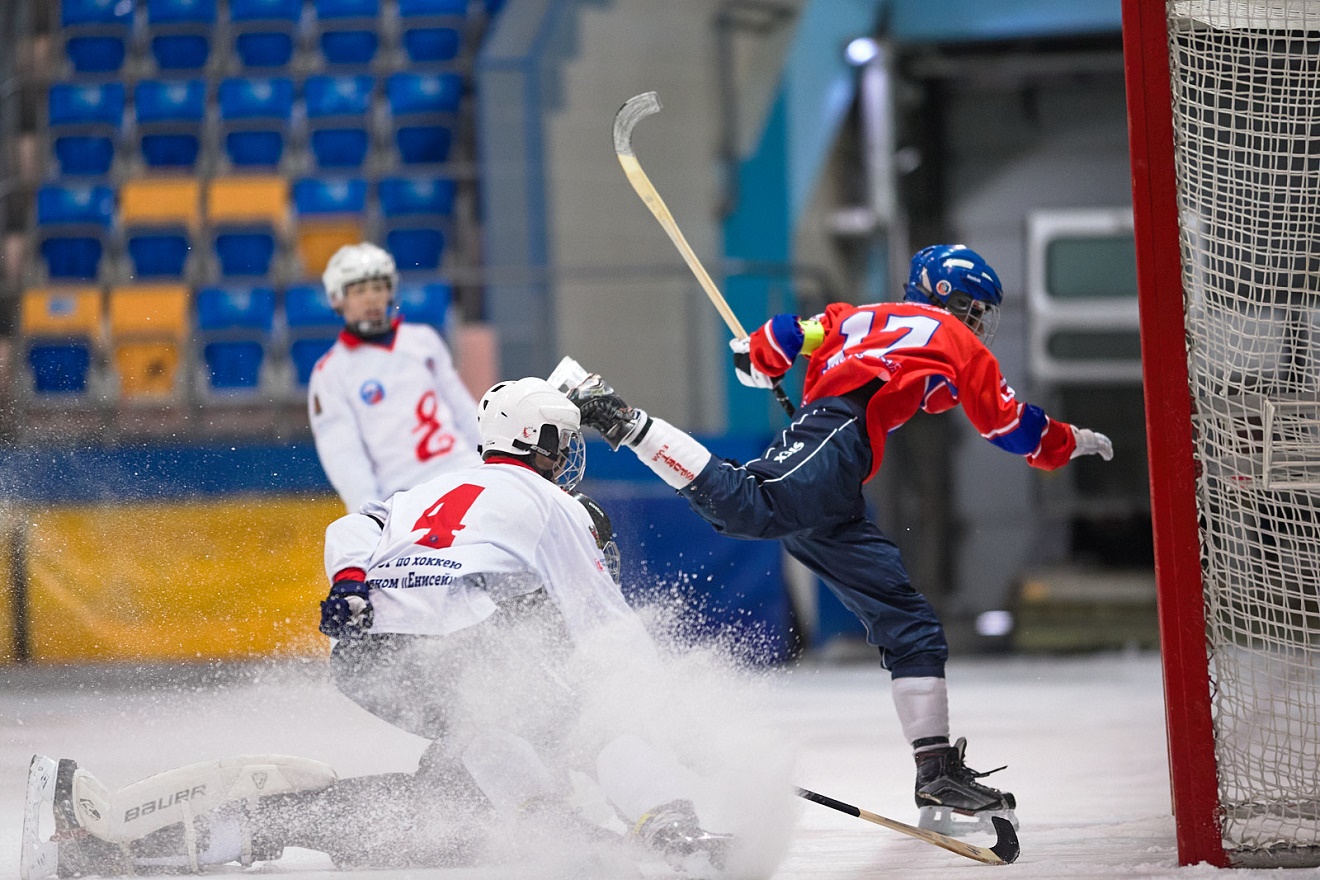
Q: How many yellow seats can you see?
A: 5